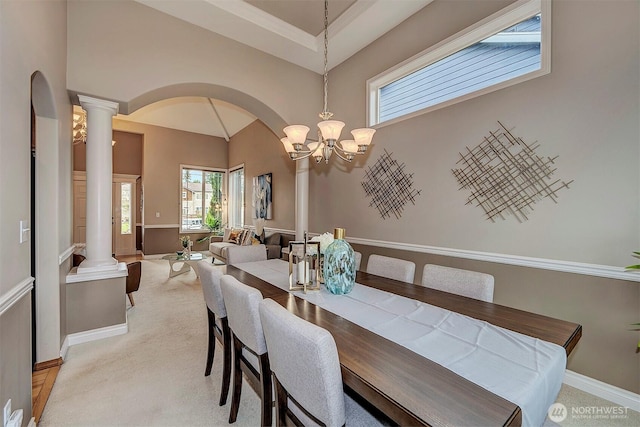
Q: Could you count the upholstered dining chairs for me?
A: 7